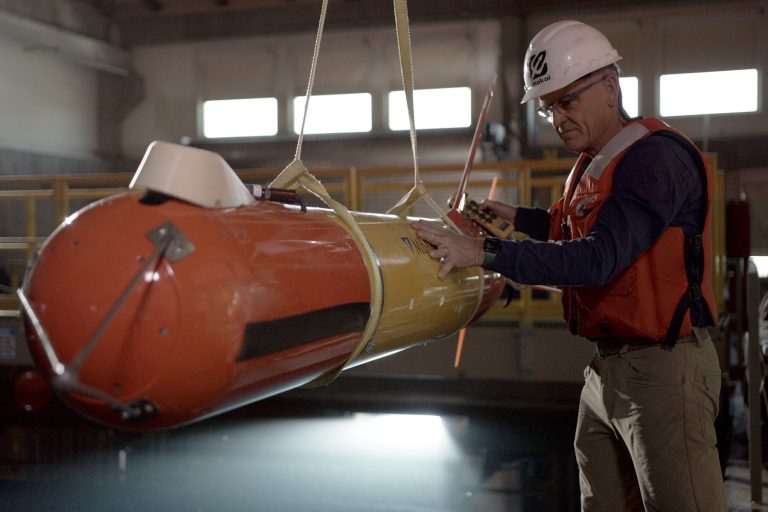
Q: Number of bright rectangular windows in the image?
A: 5